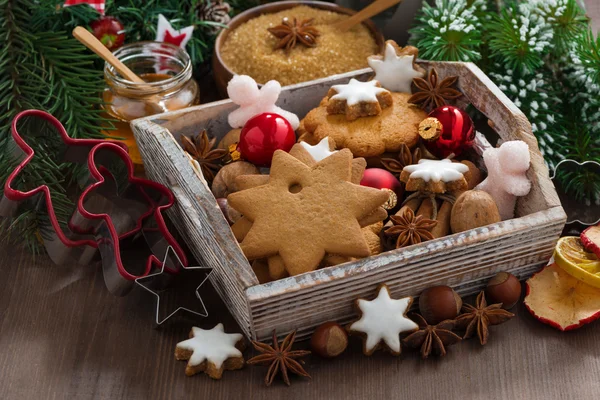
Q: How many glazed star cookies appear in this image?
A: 6